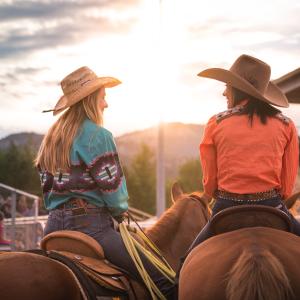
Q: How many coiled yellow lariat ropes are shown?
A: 1